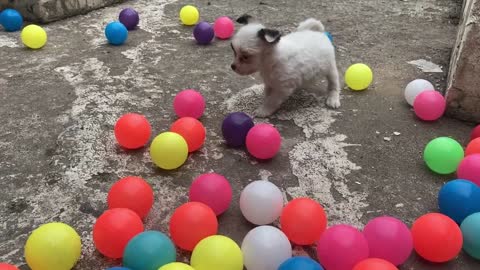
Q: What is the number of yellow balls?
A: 7